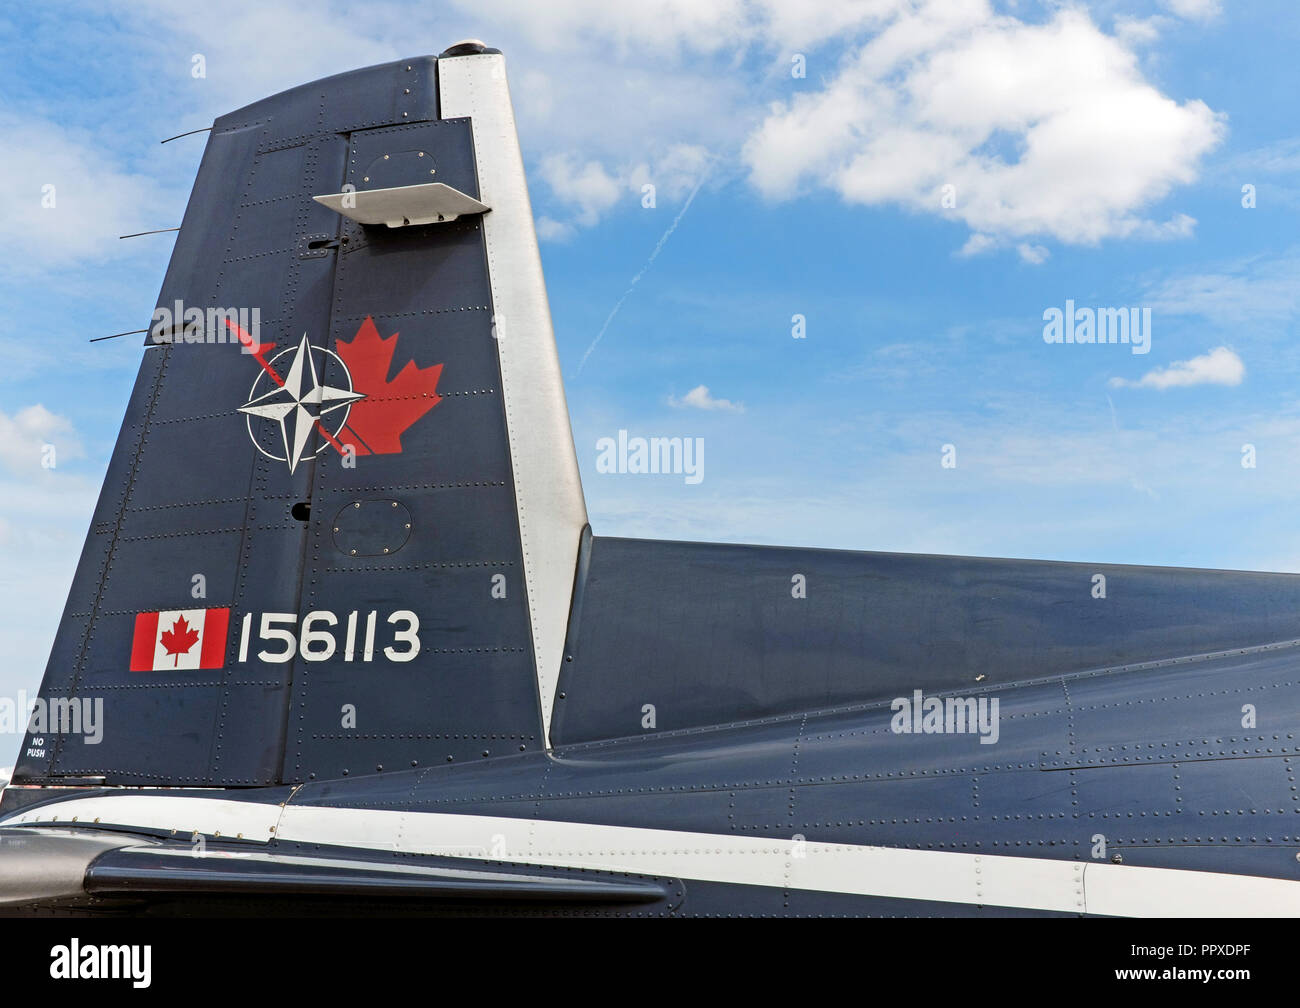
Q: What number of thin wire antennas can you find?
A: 3